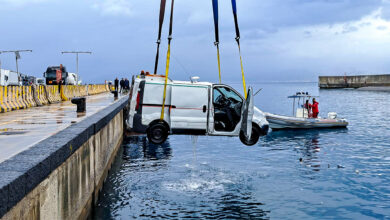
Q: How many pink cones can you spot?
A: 0